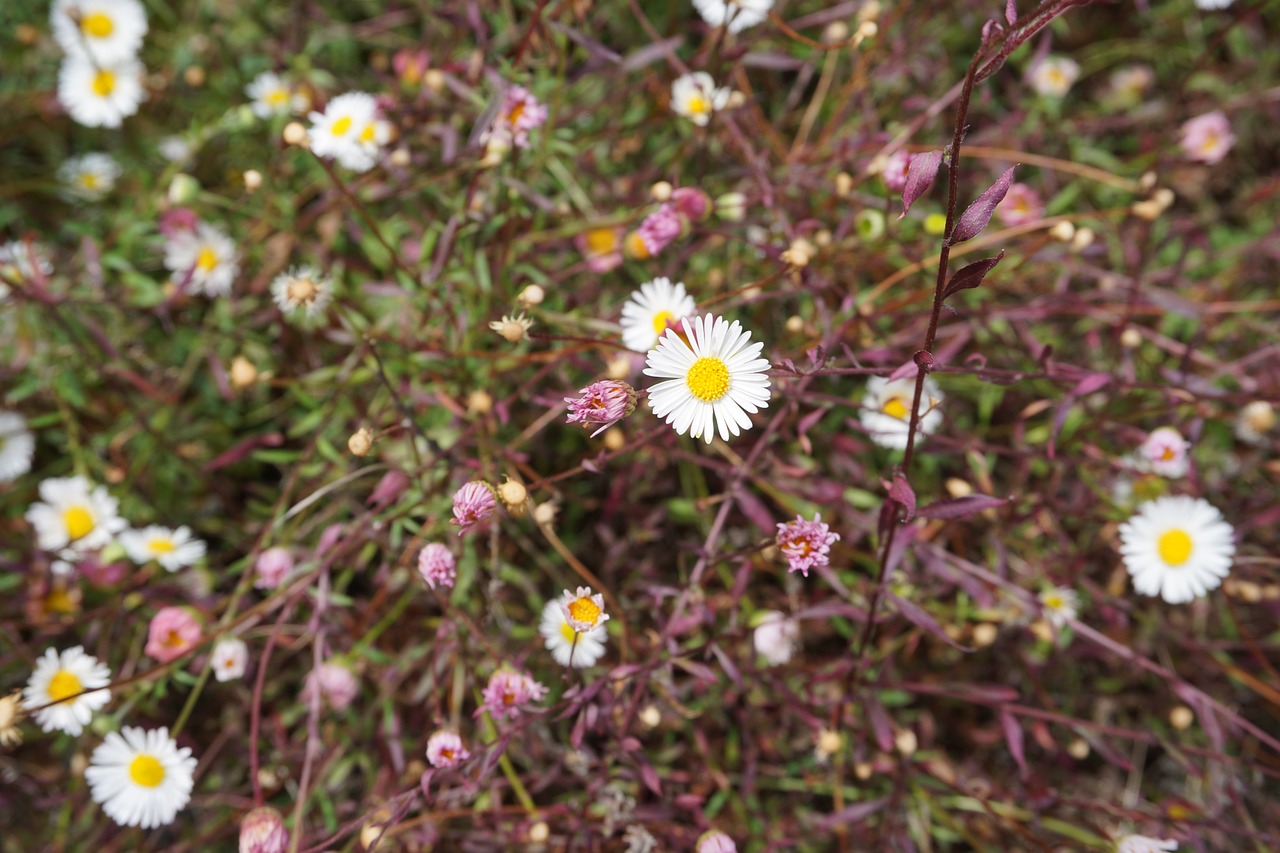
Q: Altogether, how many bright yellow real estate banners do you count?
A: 0